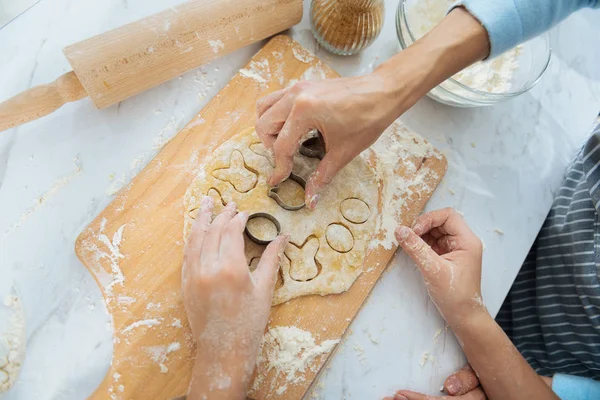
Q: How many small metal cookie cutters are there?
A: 3